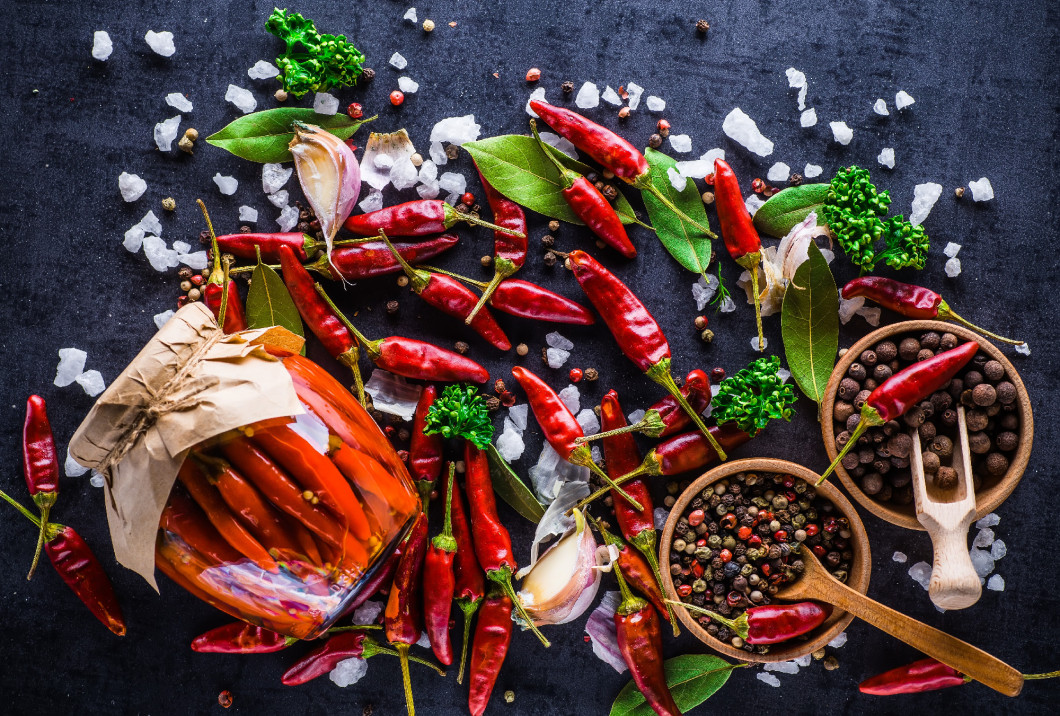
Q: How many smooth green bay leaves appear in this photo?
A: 8